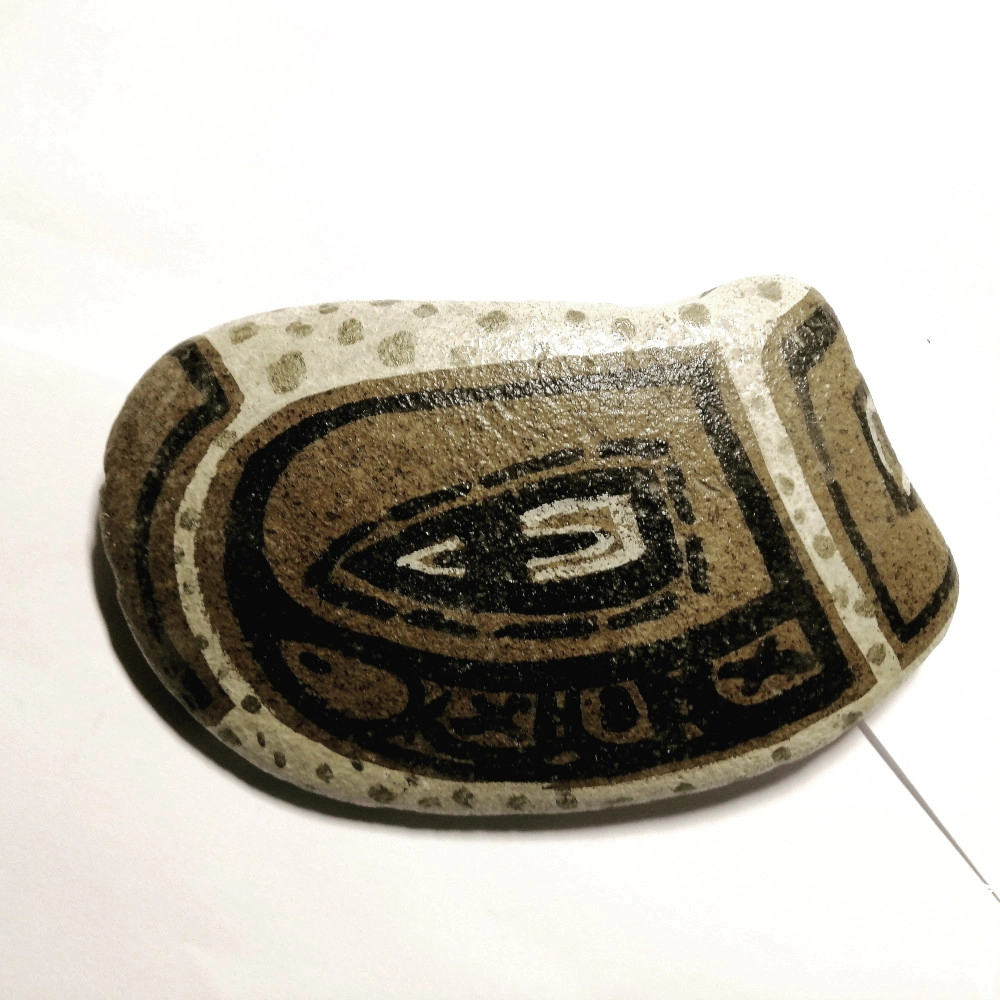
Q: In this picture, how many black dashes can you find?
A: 10